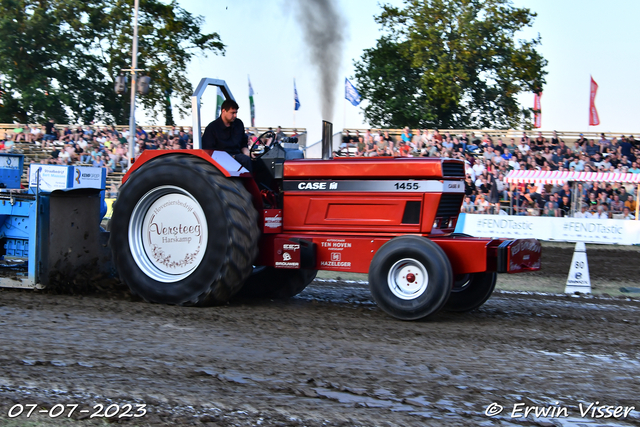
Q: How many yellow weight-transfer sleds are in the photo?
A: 0